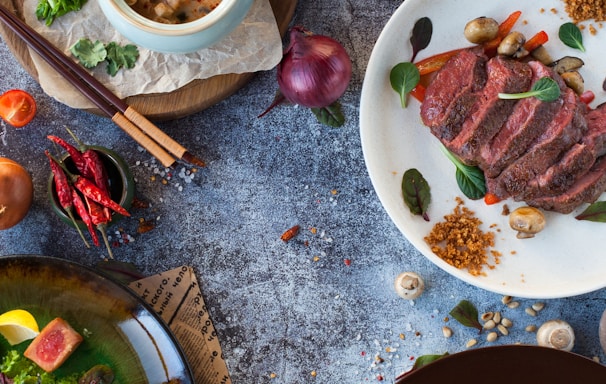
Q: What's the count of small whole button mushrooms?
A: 5